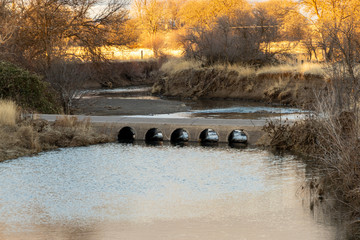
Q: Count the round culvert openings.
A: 5